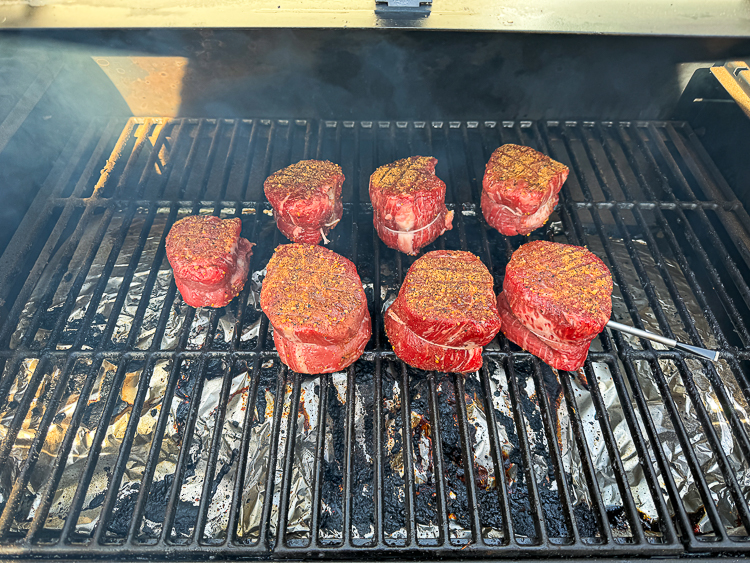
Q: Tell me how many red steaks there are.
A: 7